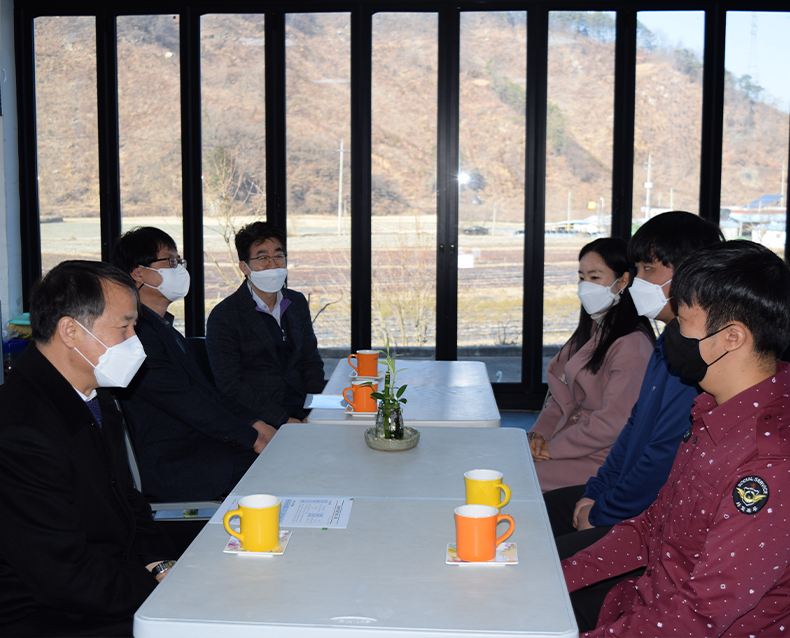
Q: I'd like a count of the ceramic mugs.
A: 5